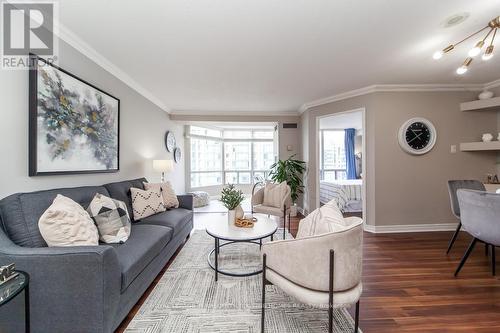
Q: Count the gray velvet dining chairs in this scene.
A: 2